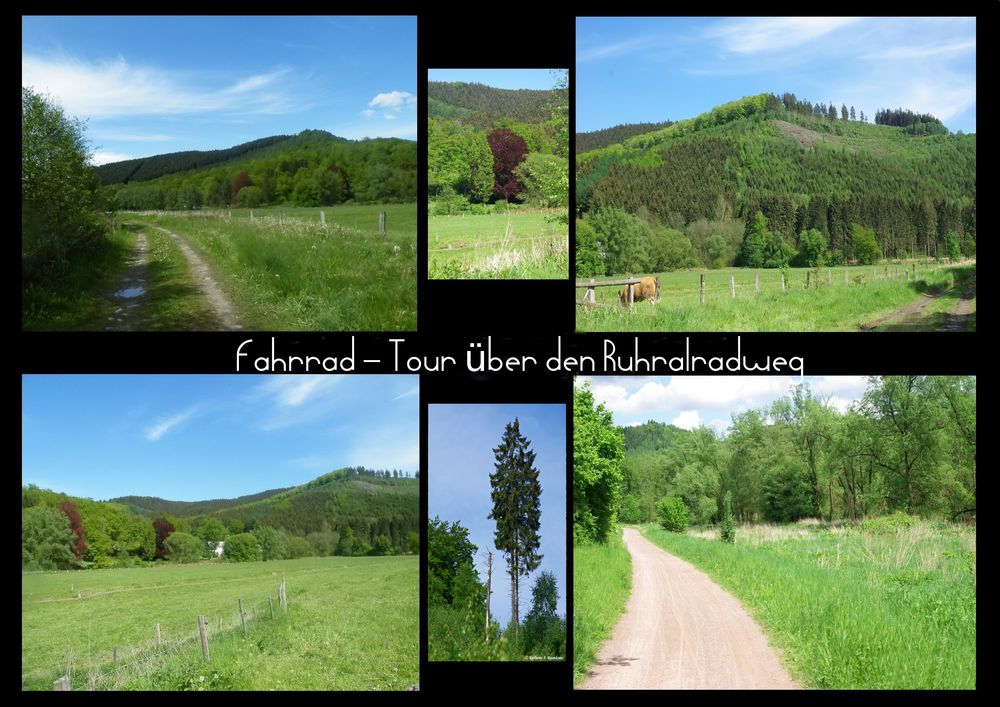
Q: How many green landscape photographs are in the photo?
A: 6